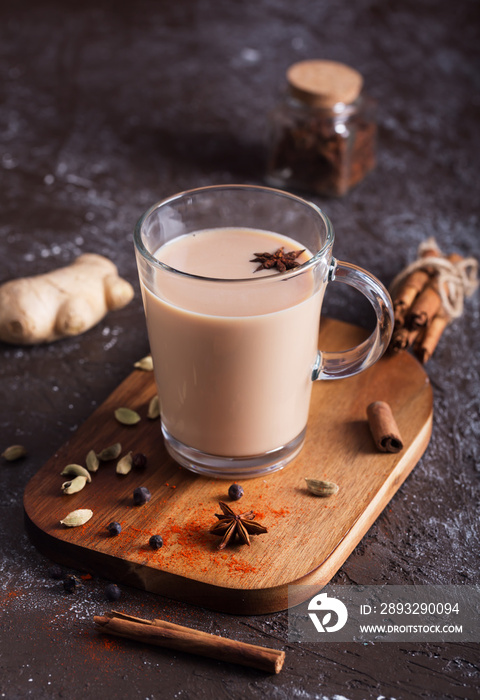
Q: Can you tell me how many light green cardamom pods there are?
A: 11